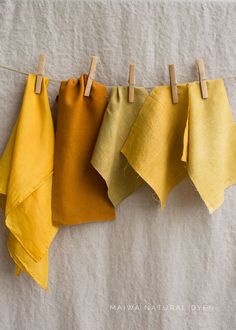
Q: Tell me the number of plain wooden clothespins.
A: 5